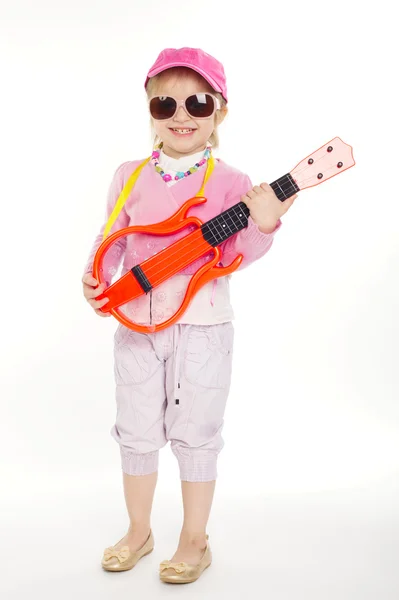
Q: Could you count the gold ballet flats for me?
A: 2